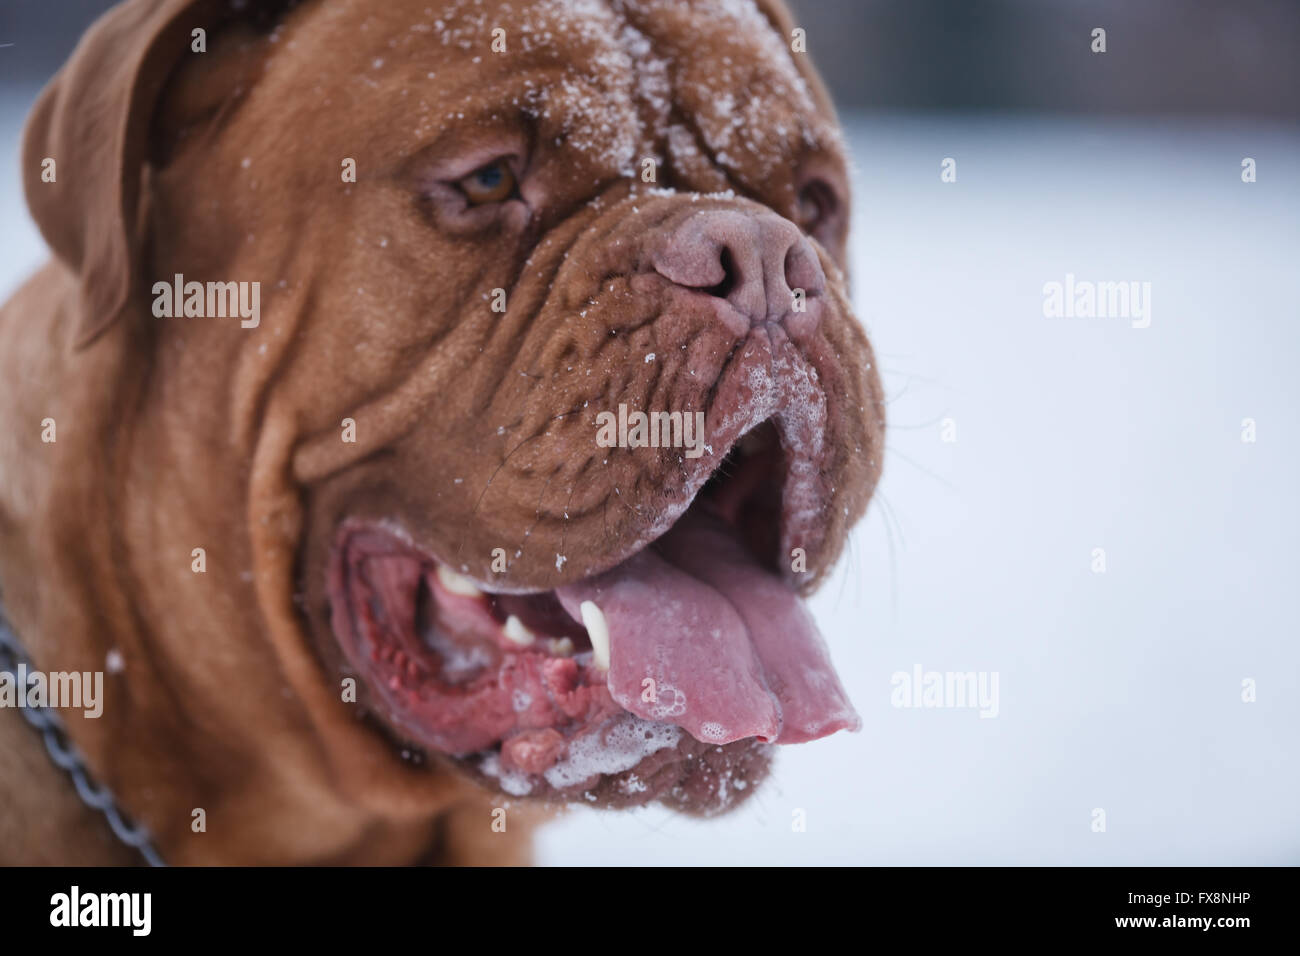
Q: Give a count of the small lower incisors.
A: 2